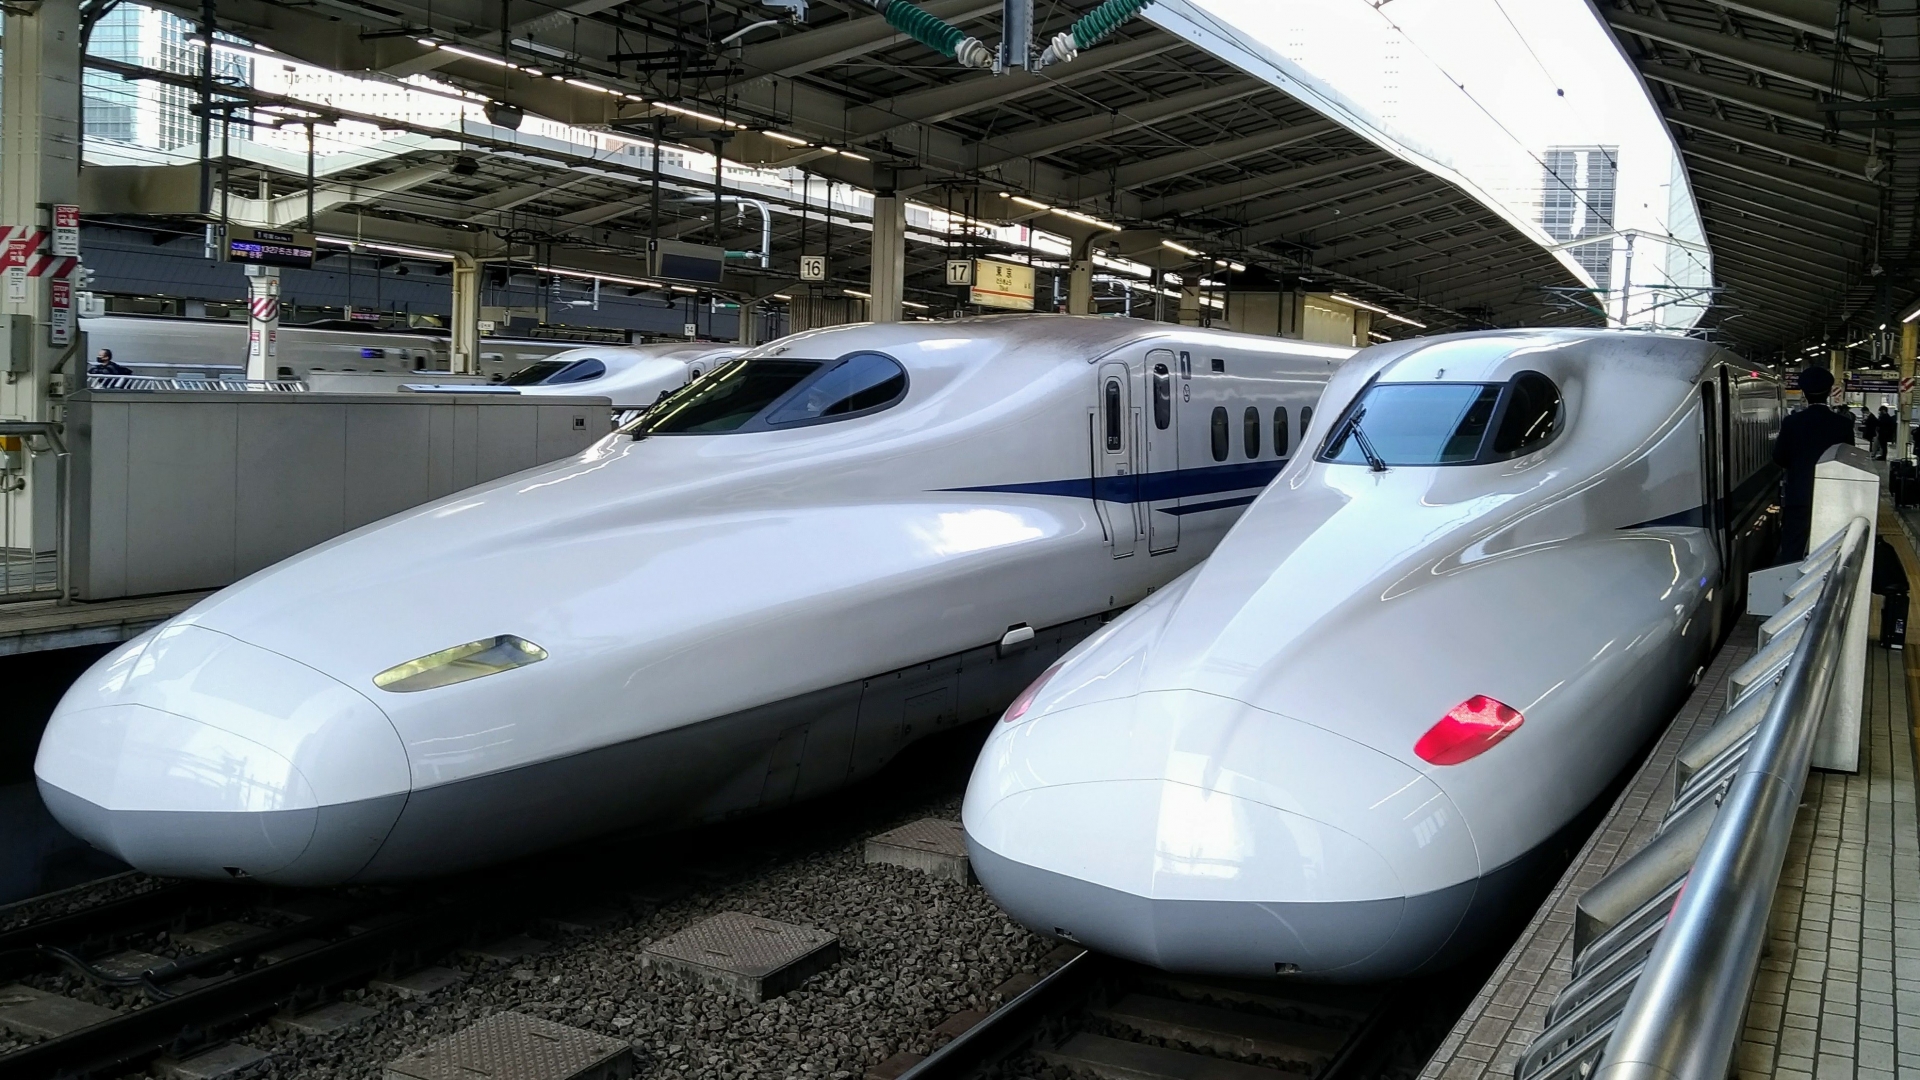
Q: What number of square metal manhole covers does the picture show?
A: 3